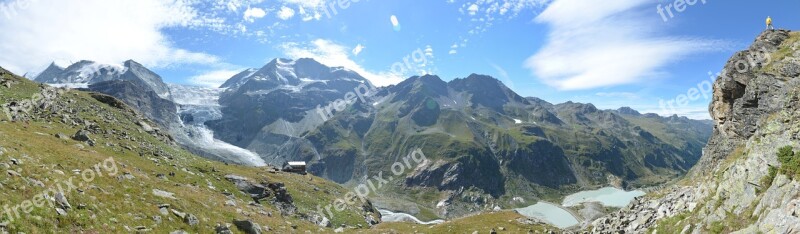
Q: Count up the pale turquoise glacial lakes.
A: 2